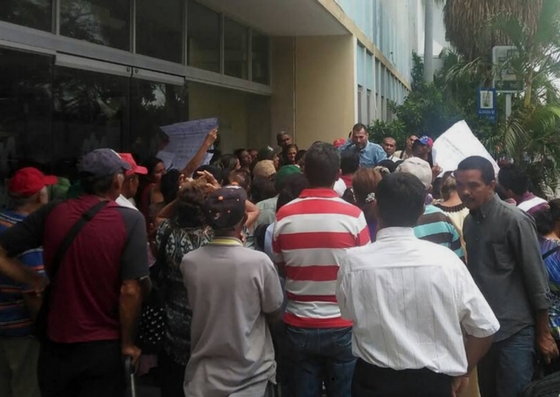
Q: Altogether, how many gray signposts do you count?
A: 1